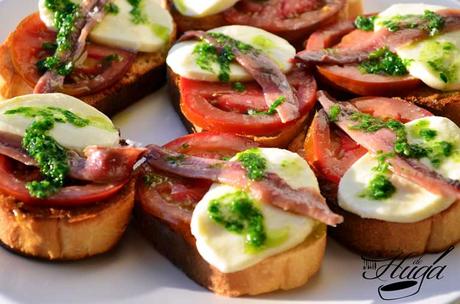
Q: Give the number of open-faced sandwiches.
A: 7